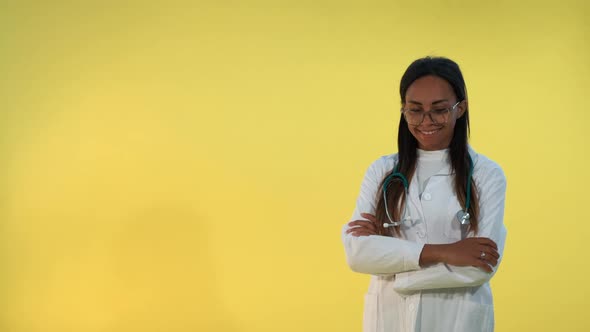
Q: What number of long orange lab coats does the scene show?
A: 0